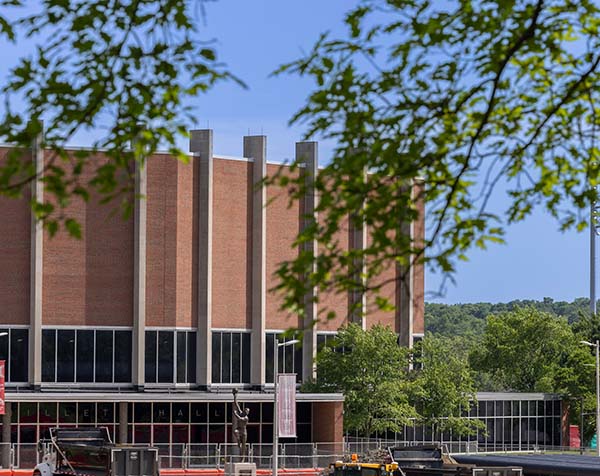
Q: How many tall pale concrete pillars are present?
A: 7